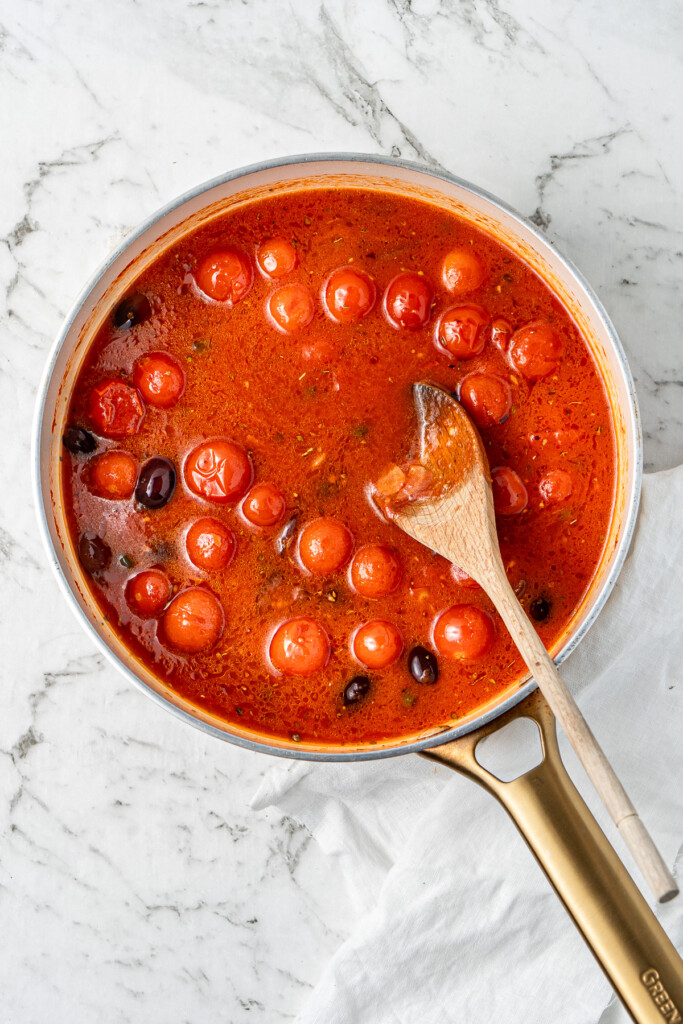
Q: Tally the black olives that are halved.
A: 0